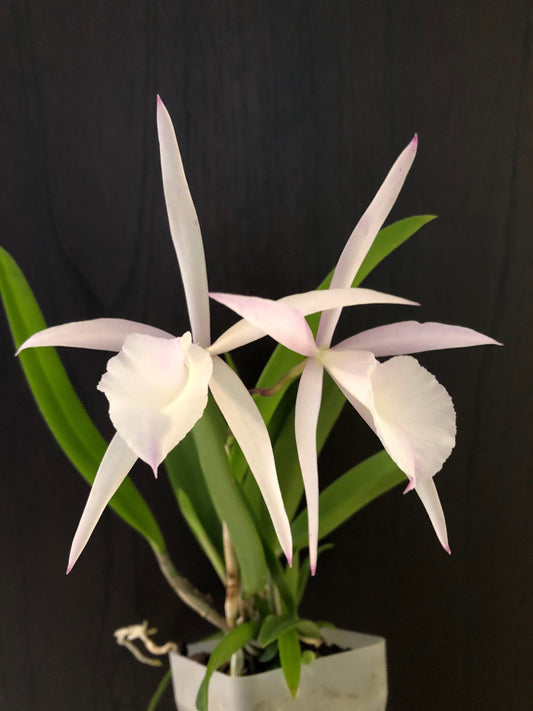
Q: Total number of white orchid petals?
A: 12